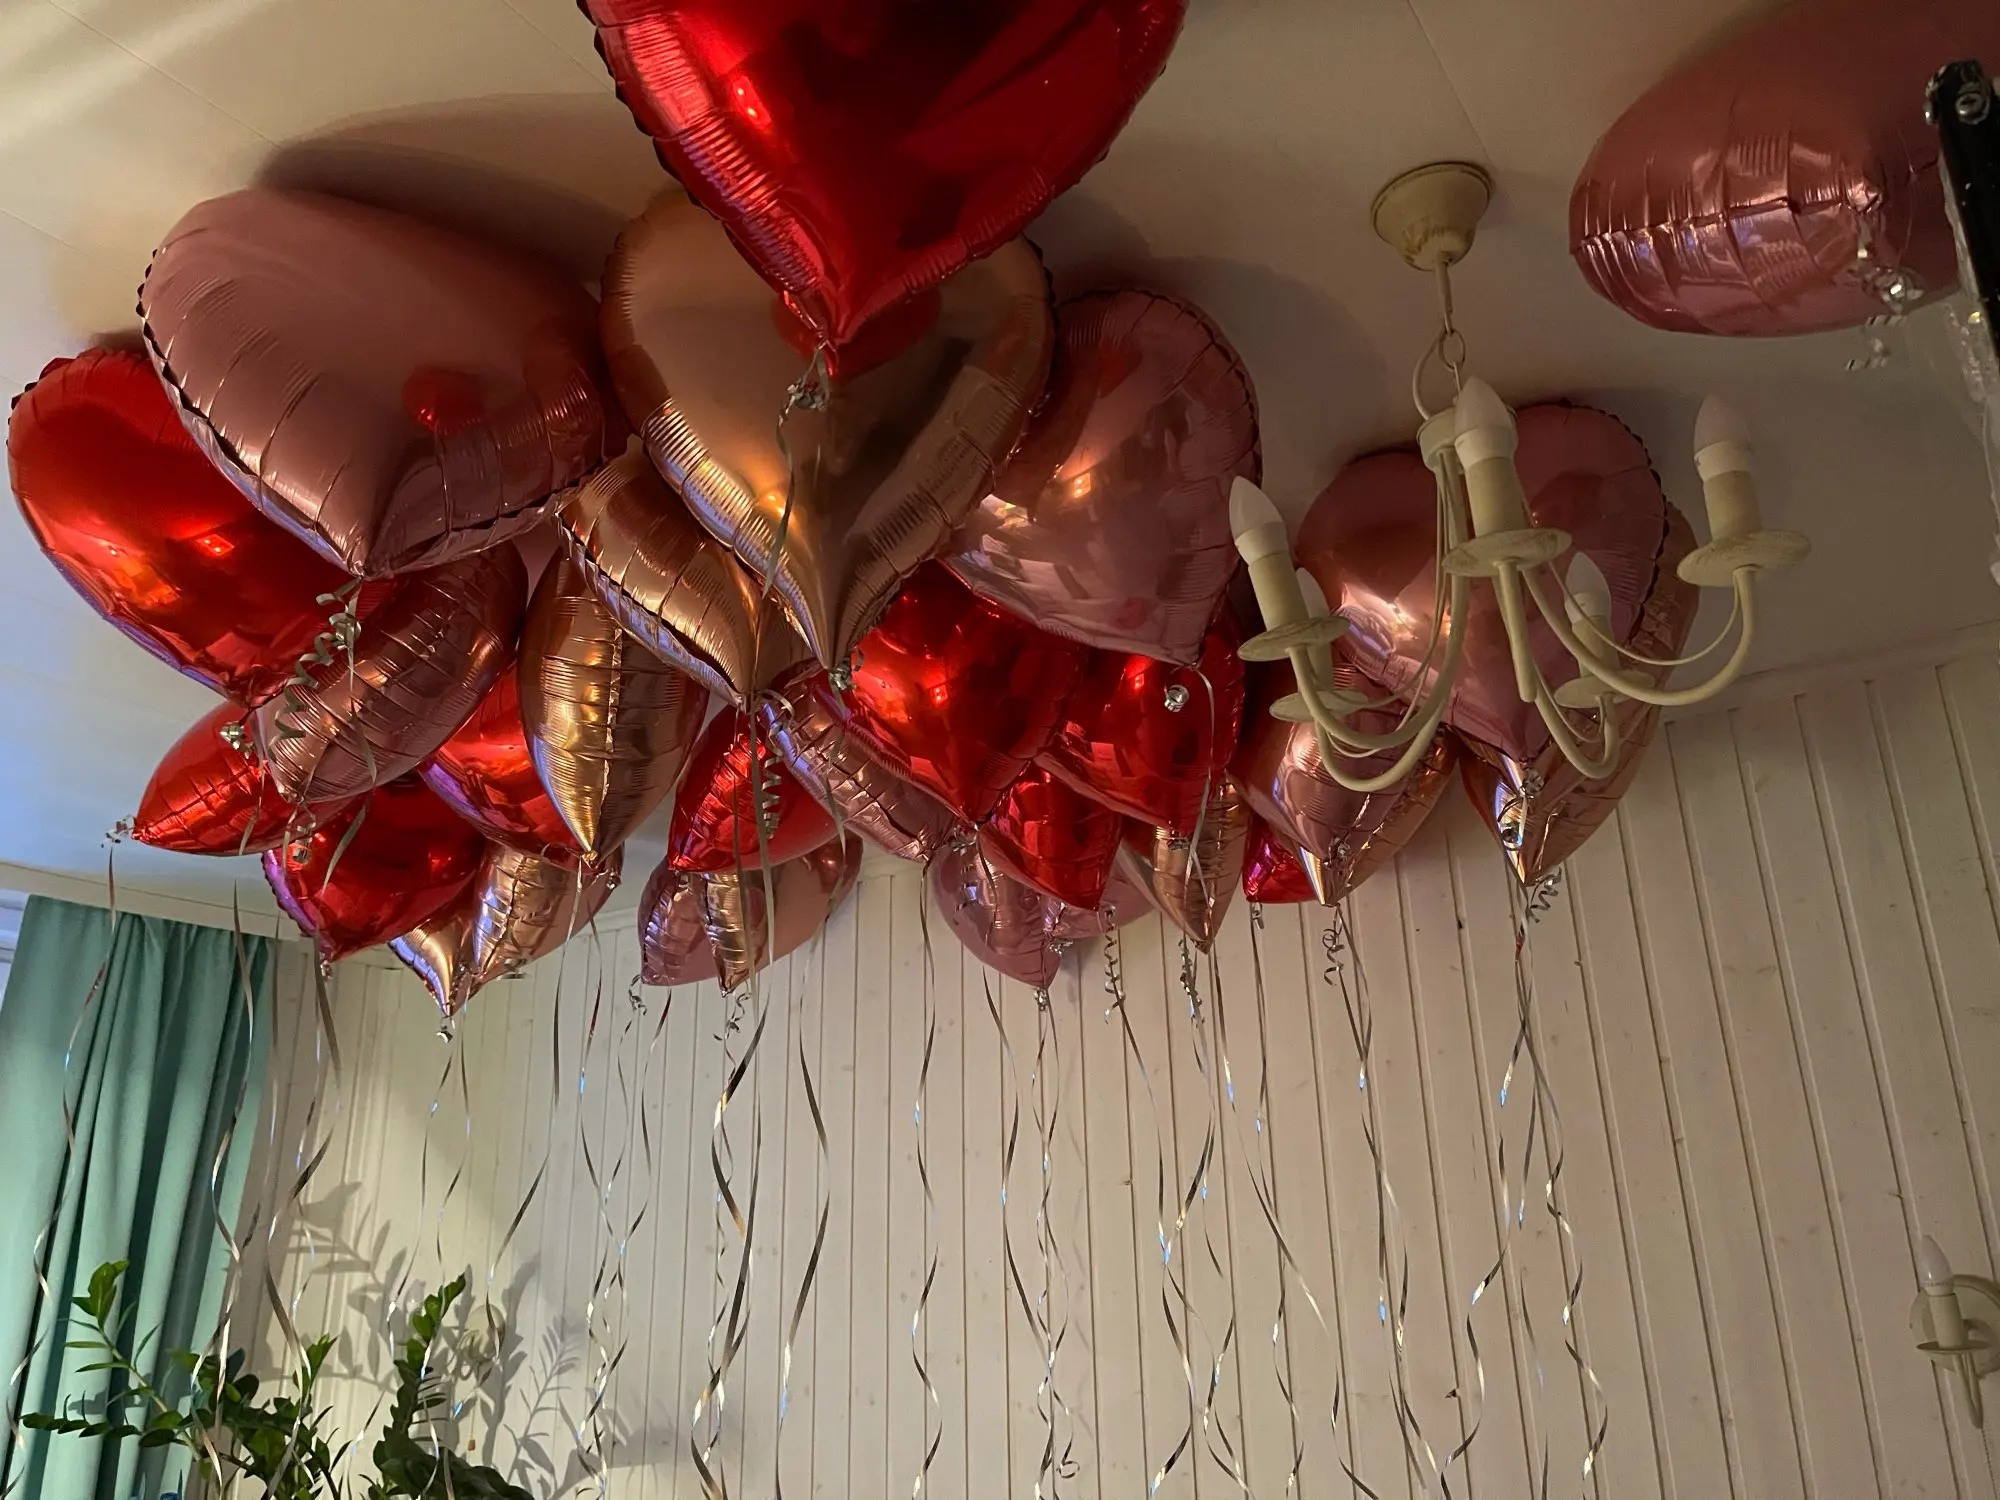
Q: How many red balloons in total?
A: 10